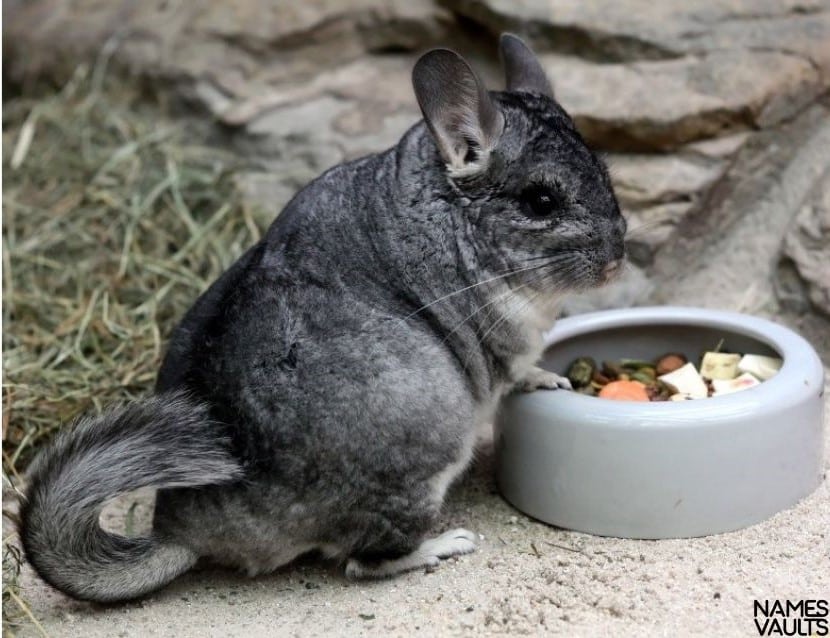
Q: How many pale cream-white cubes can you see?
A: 4